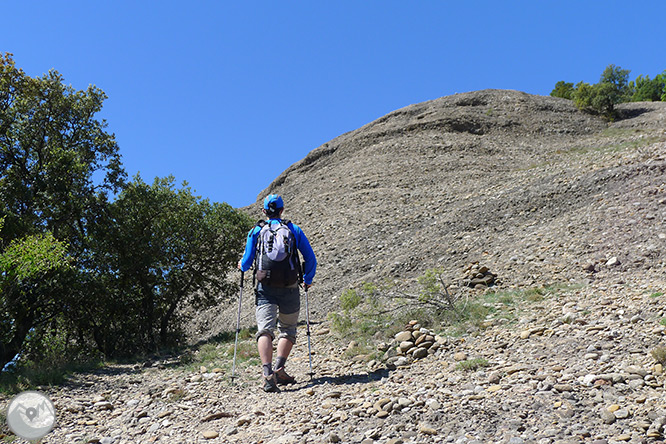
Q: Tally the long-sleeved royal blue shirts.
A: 1